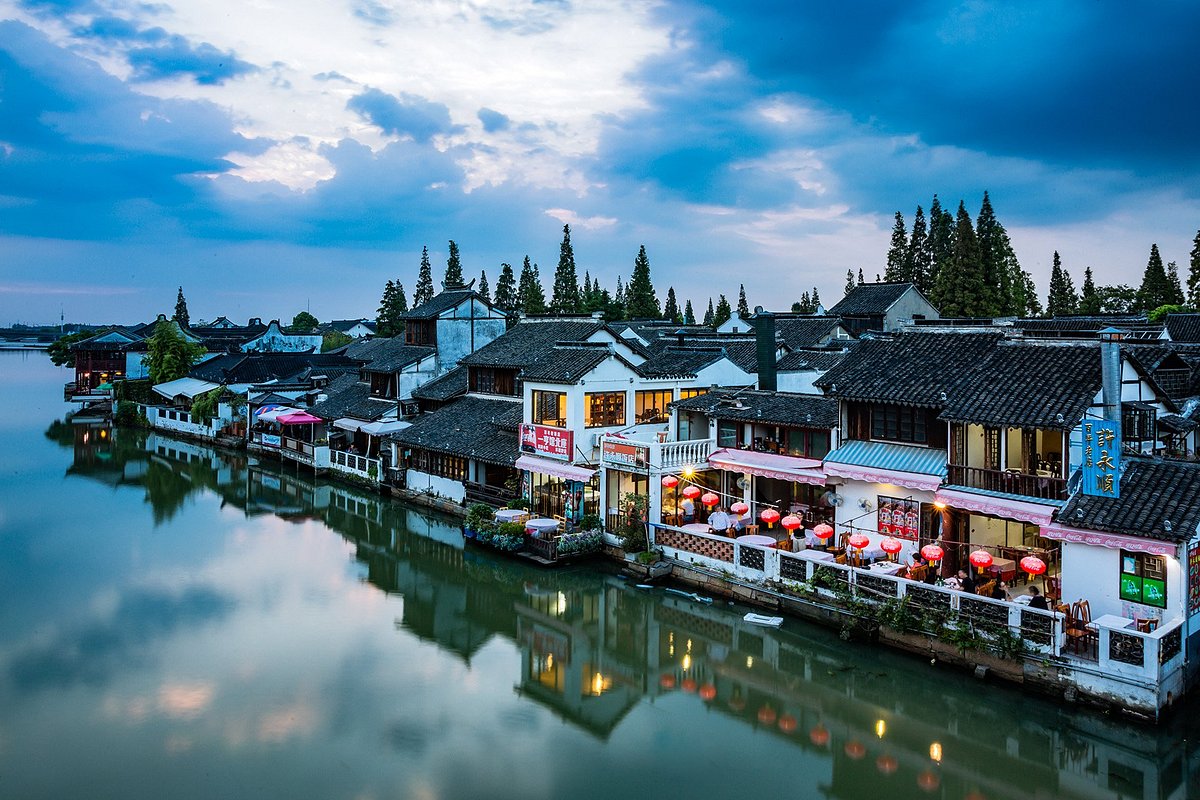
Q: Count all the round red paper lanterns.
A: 12